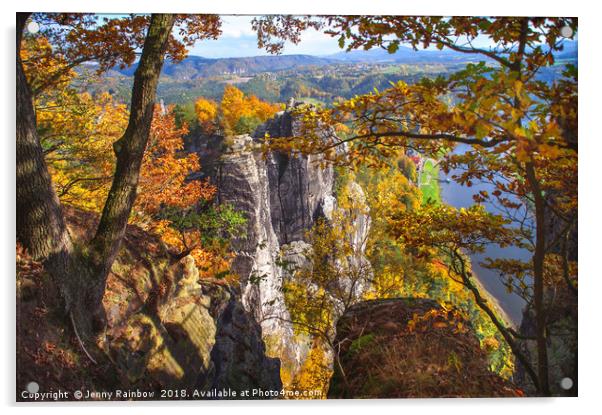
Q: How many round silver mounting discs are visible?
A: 4